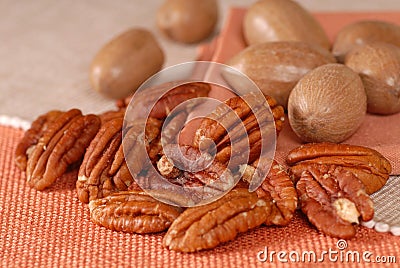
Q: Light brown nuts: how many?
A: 7